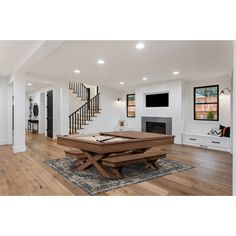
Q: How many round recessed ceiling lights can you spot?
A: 7